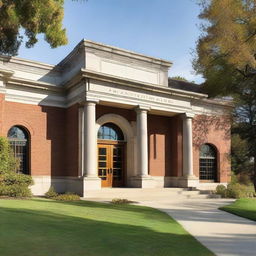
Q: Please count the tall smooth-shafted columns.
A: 3